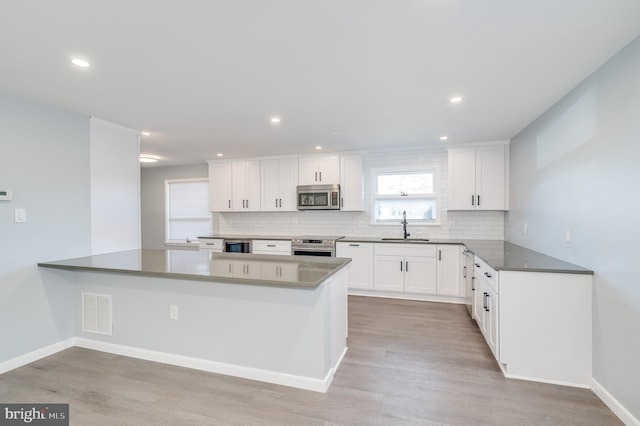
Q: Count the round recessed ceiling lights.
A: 7